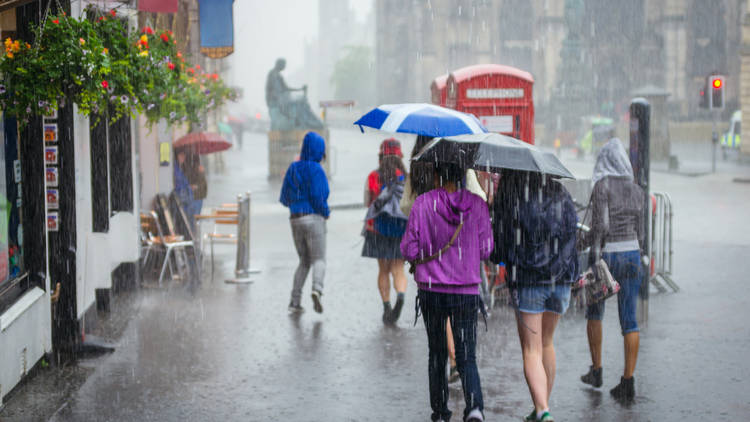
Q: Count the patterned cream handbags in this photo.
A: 1